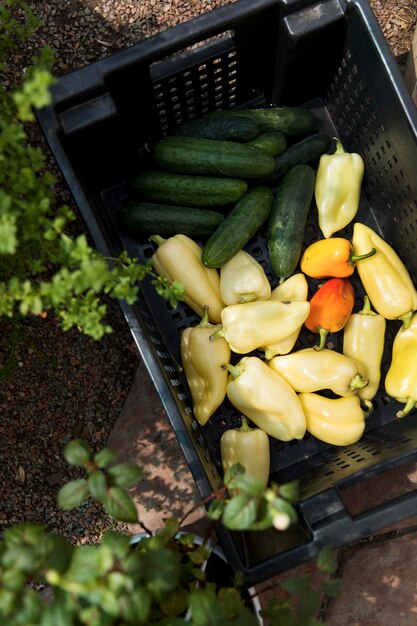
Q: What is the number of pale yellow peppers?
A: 13